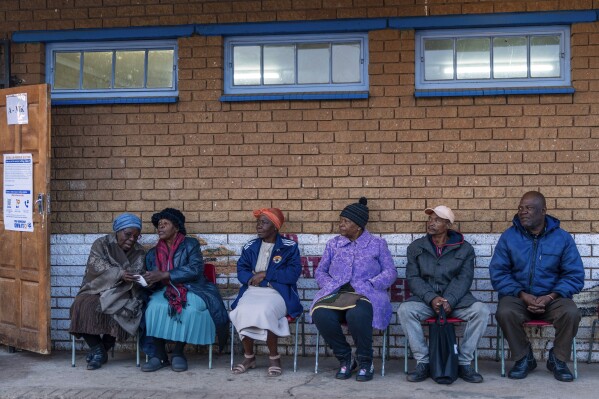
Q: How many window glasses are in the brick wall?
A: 12